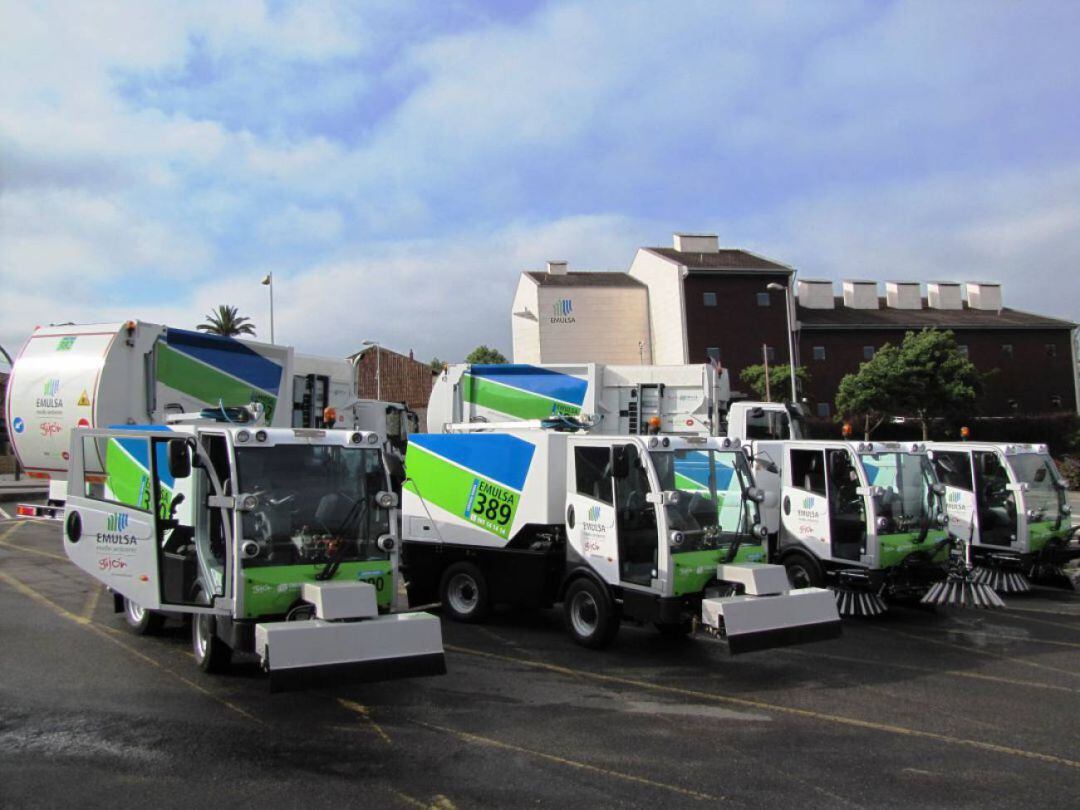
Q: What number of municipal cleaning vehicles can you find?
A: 6